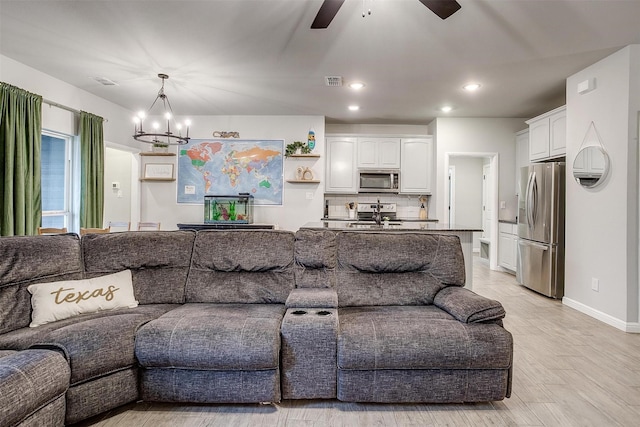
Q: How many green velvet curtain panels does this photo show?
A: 2